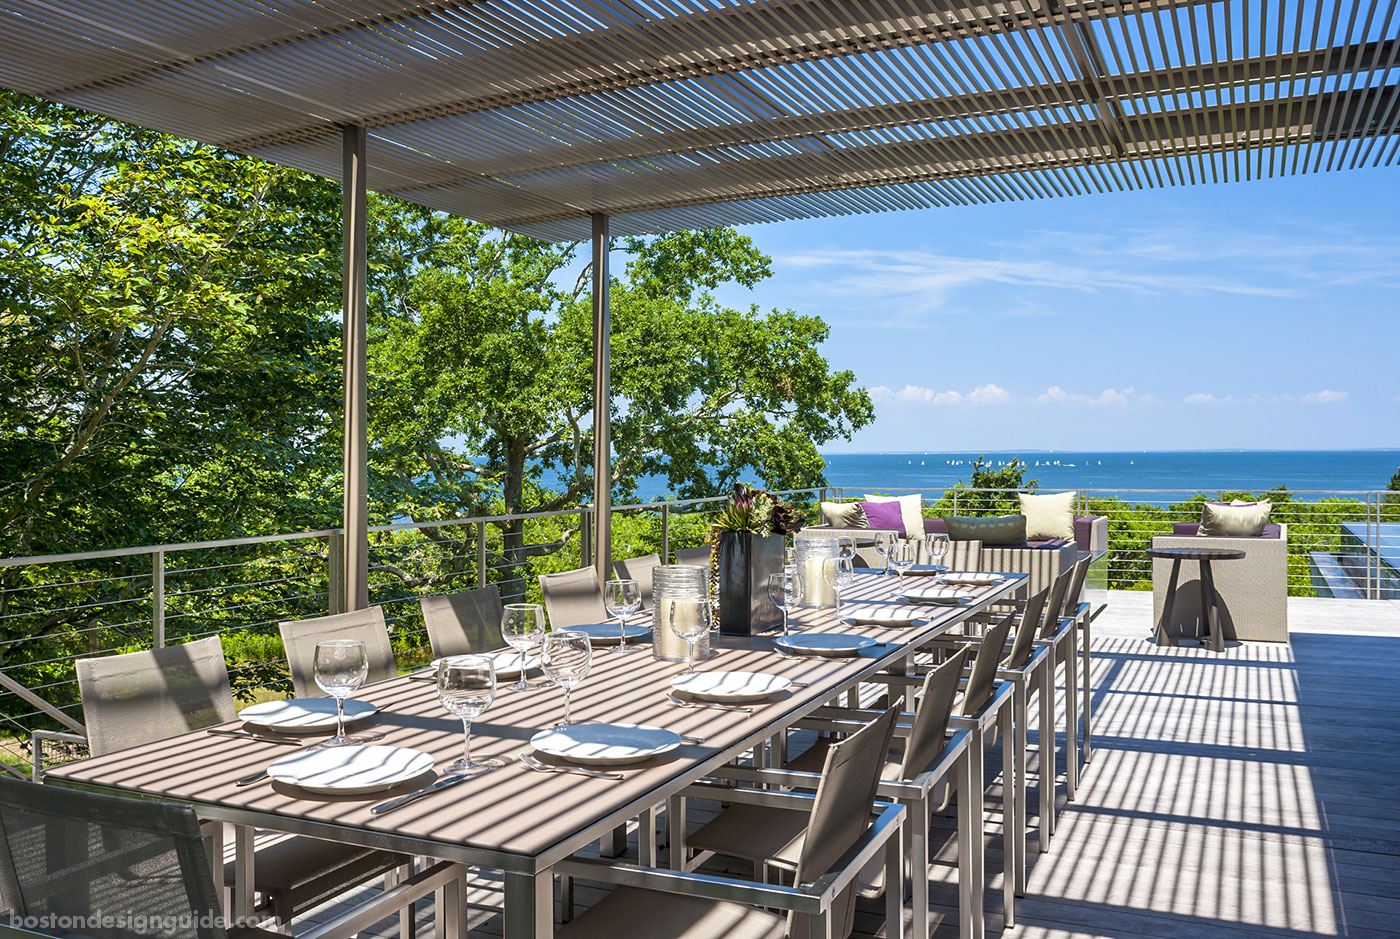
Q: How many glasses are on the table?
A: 12